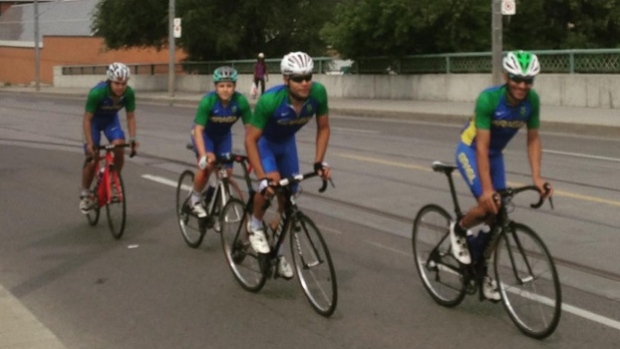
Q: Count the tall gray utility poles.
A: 3